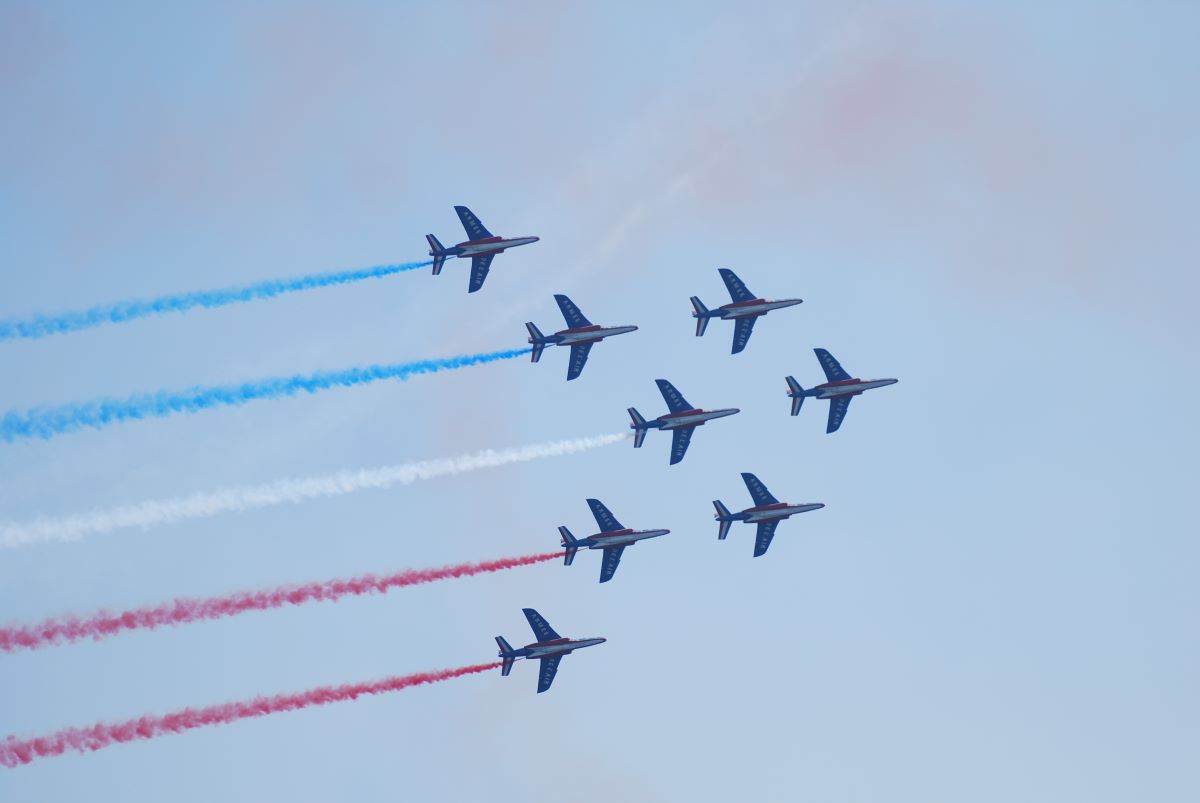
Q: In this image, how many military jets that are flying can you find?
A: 8